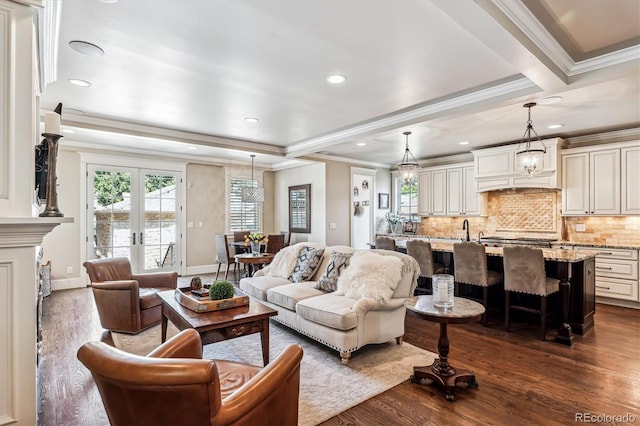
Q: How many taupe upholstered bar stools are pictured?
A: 4